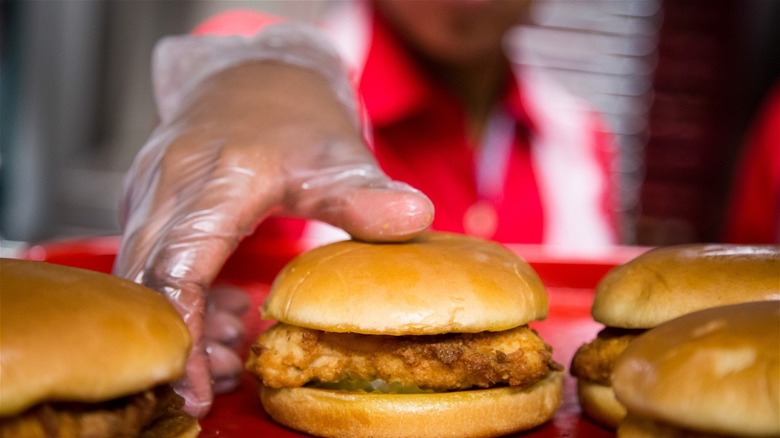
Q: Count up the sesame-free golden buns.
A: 4